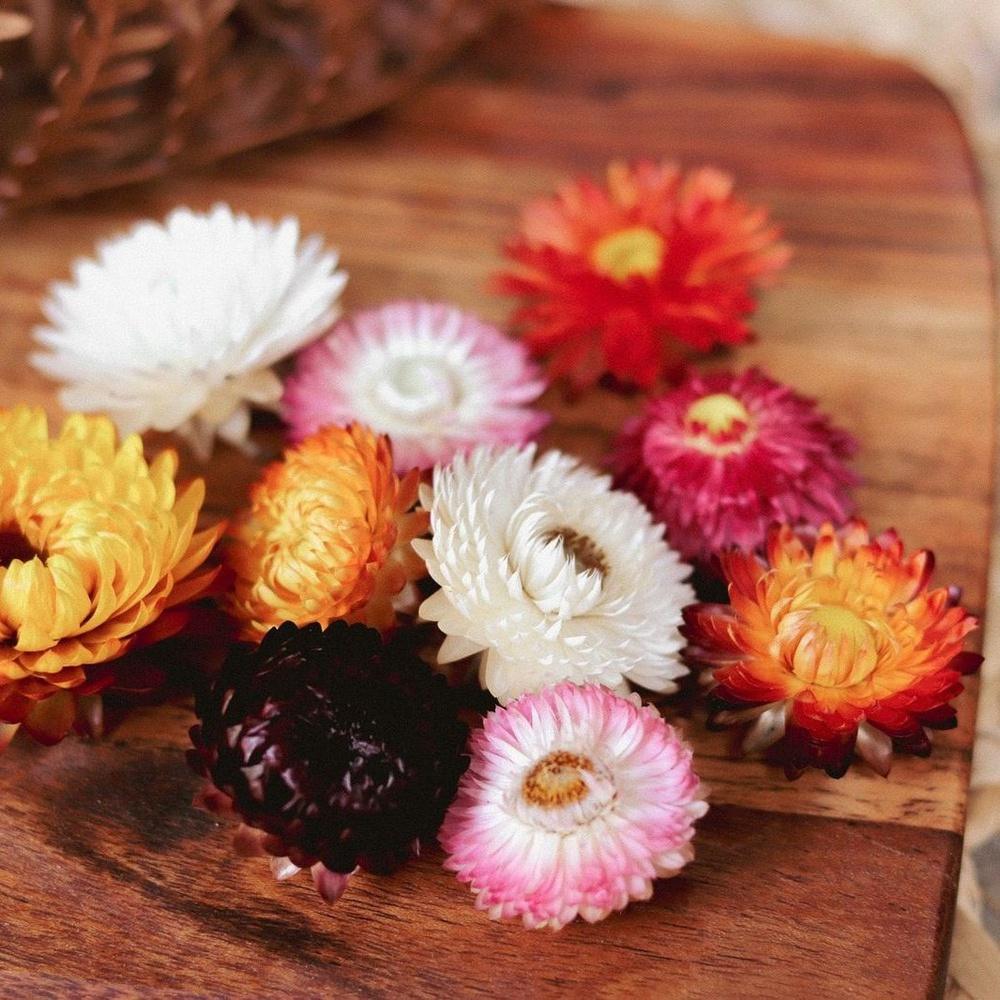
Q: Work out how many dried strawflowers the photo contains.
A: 10